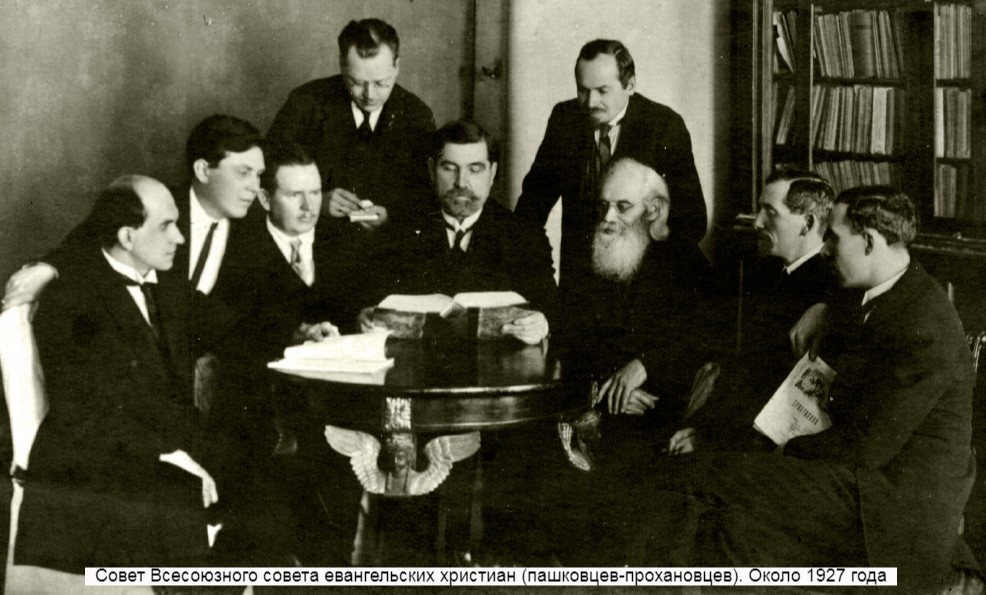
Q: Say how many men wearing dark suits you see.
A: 9